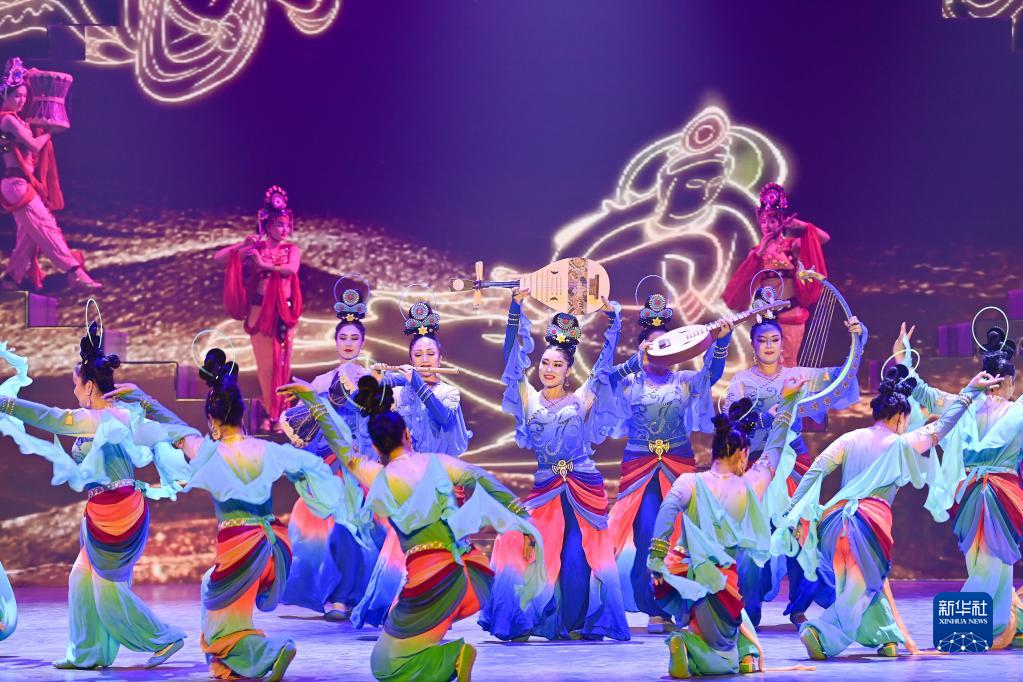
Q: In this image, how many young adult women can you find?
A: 14